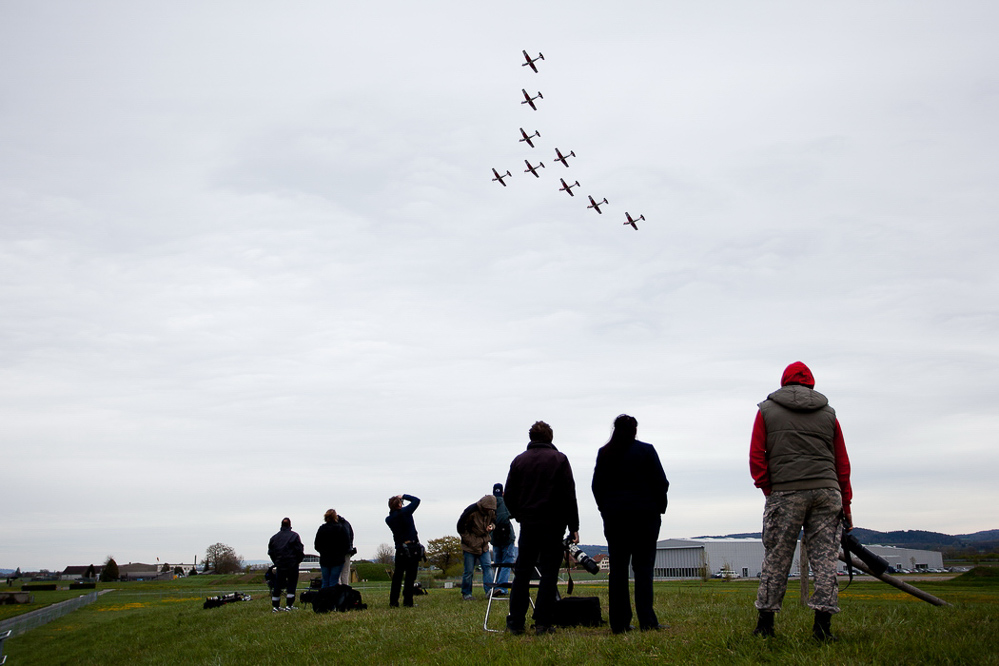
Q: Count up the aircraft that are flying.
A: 9